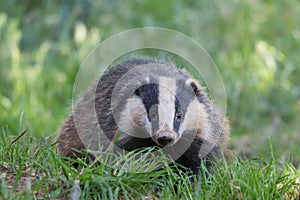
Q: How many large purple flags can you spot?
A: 0